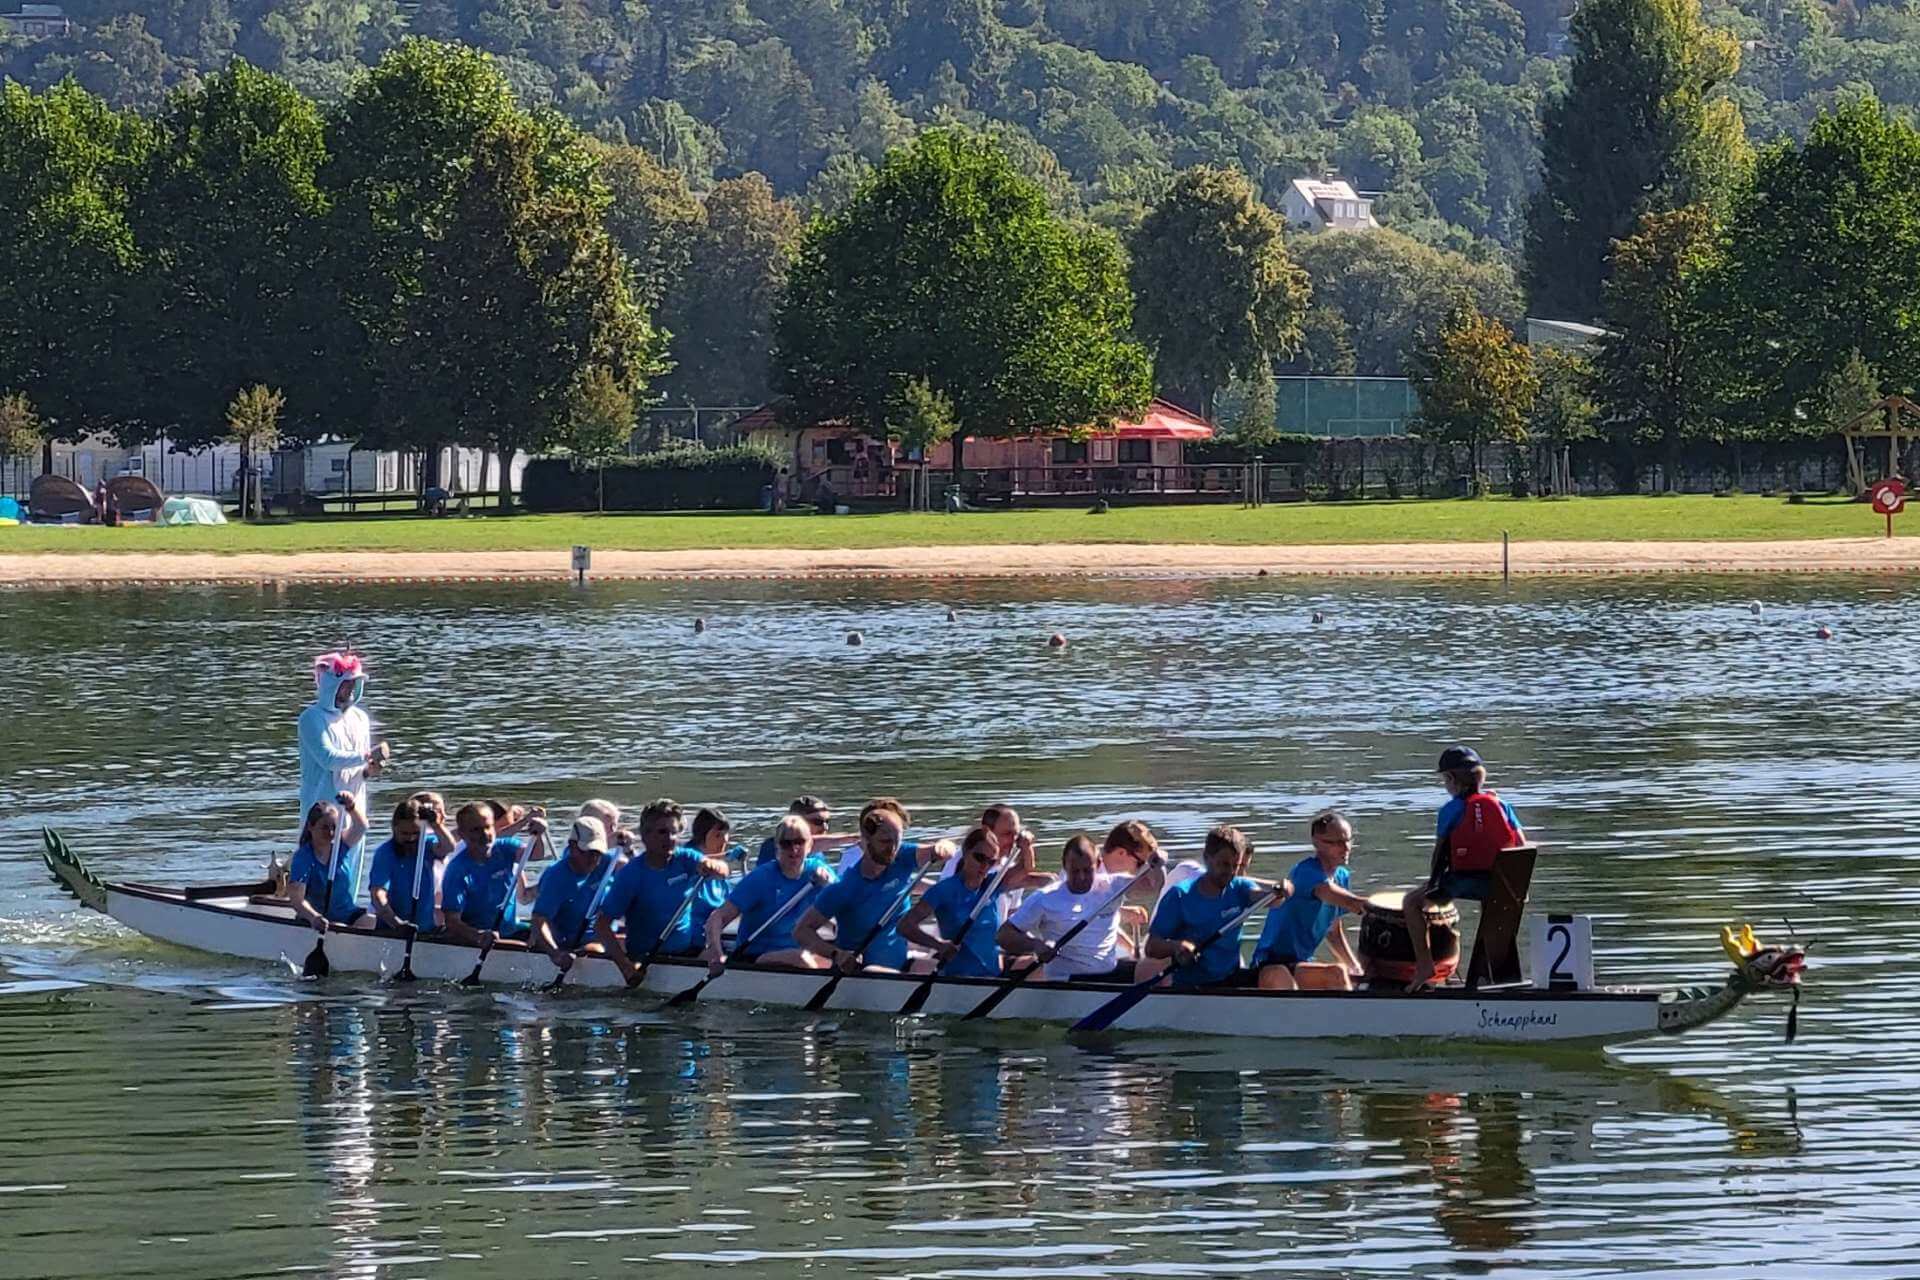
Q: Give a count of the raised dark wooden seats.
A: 1